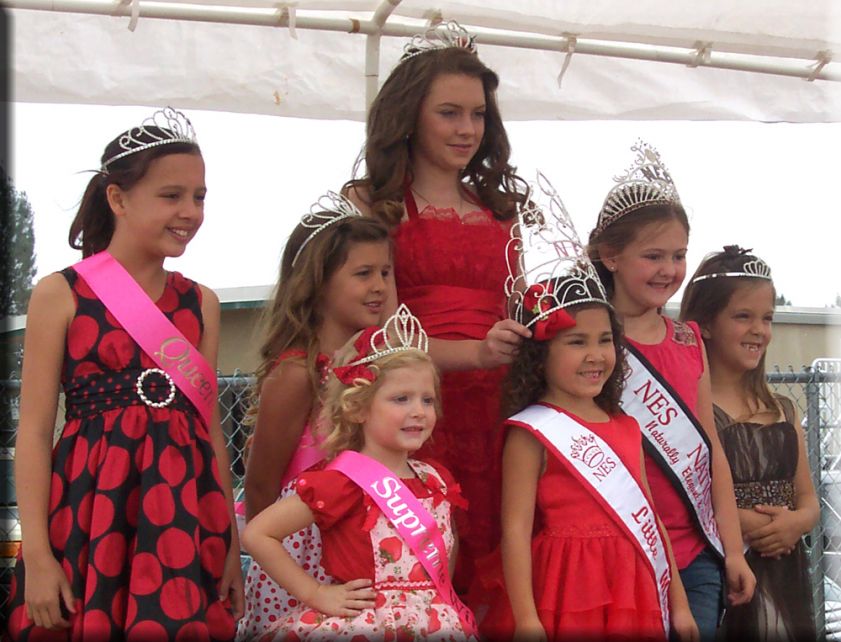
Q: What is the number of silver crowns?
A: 7